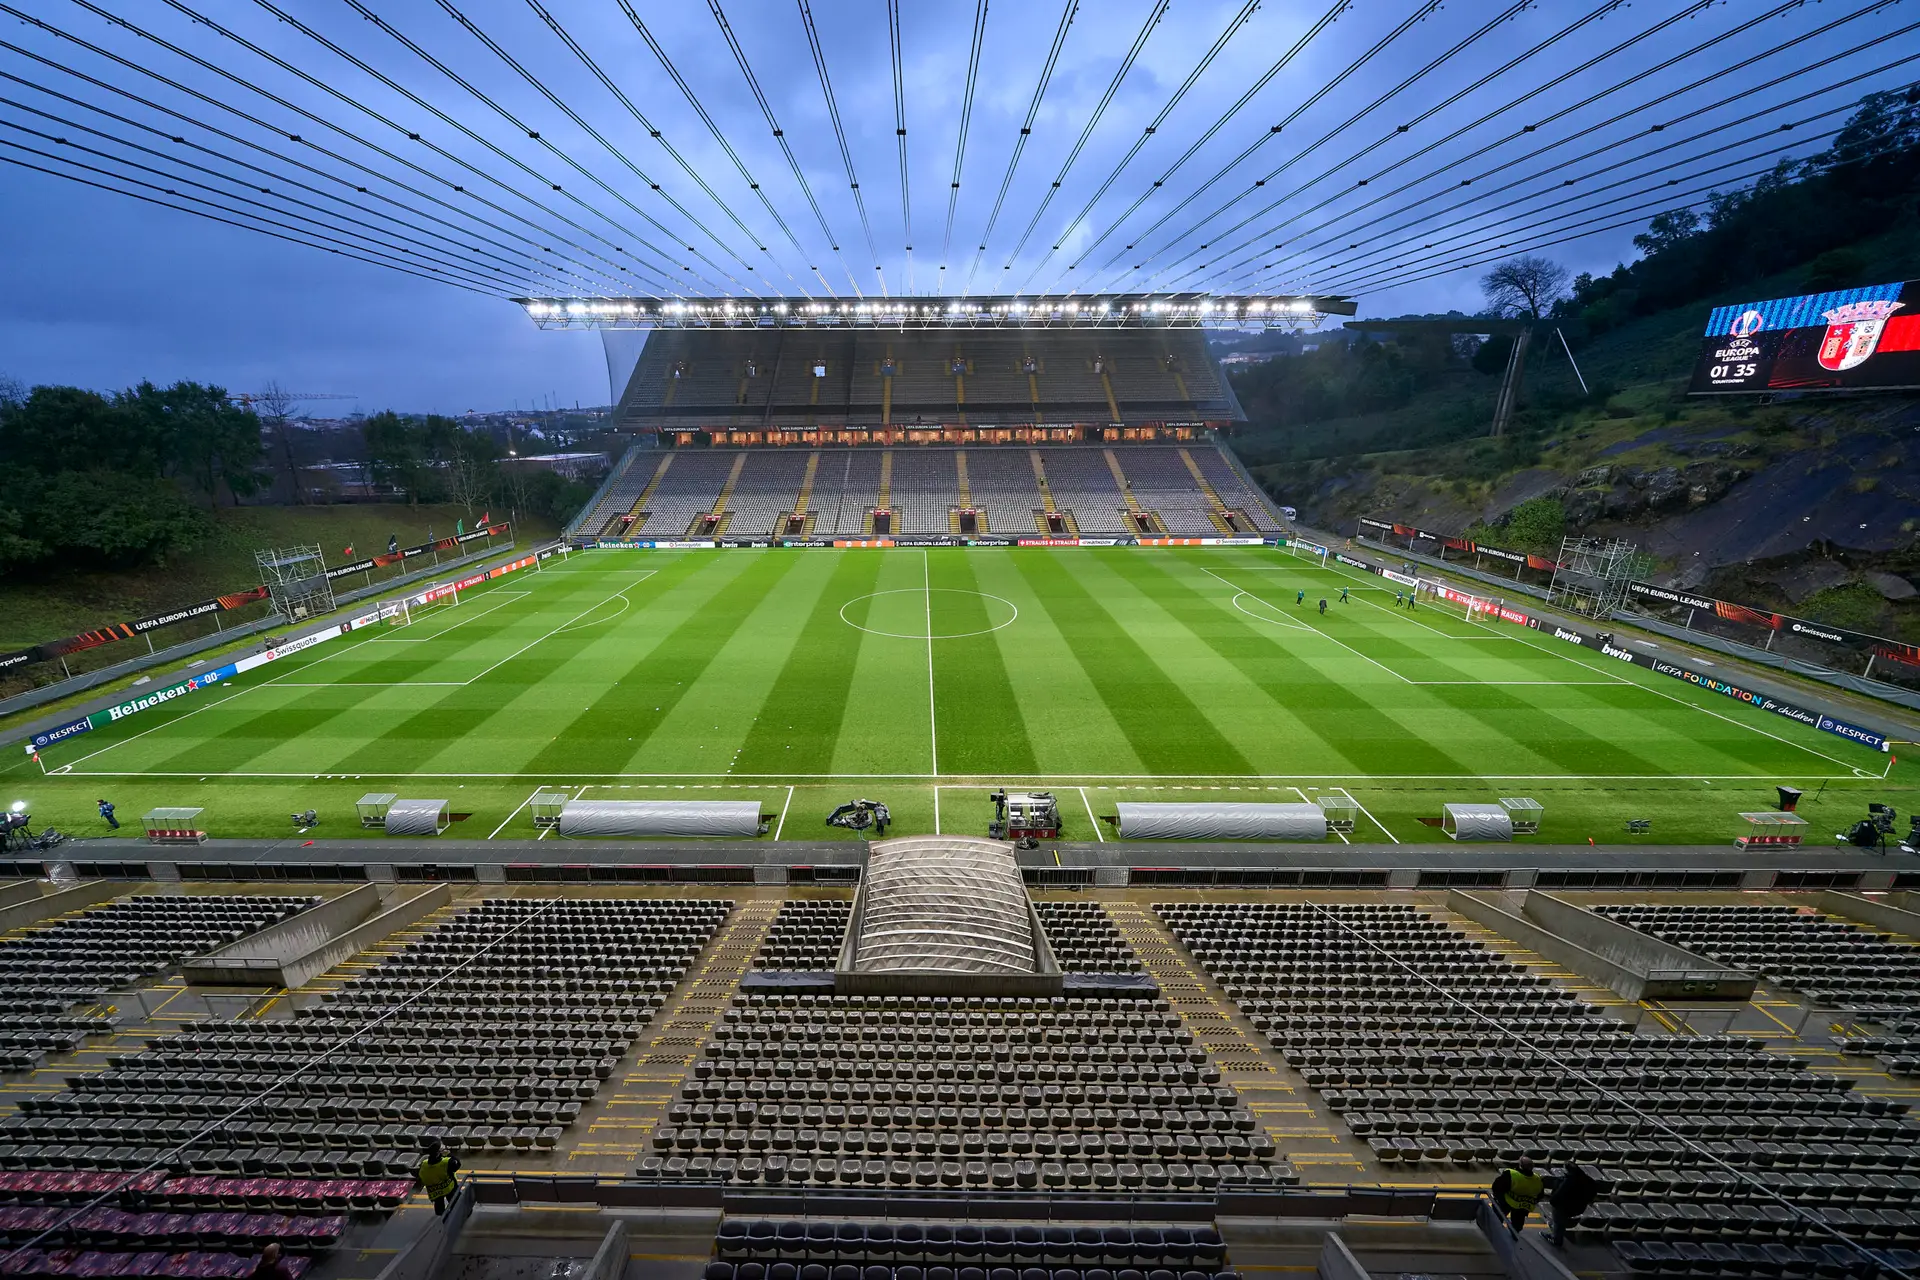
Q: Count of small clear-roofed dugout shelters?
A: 6